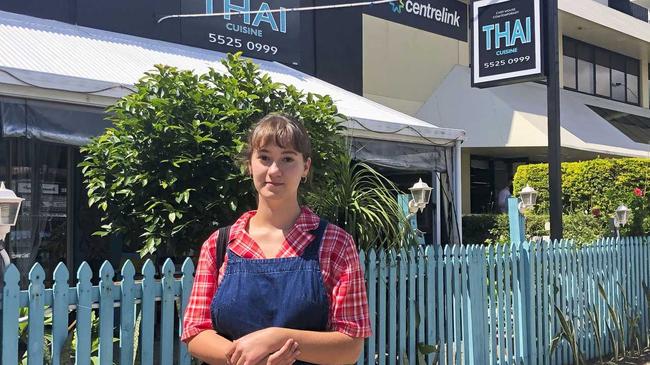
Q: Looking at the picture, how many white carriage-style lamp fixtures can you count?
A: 4